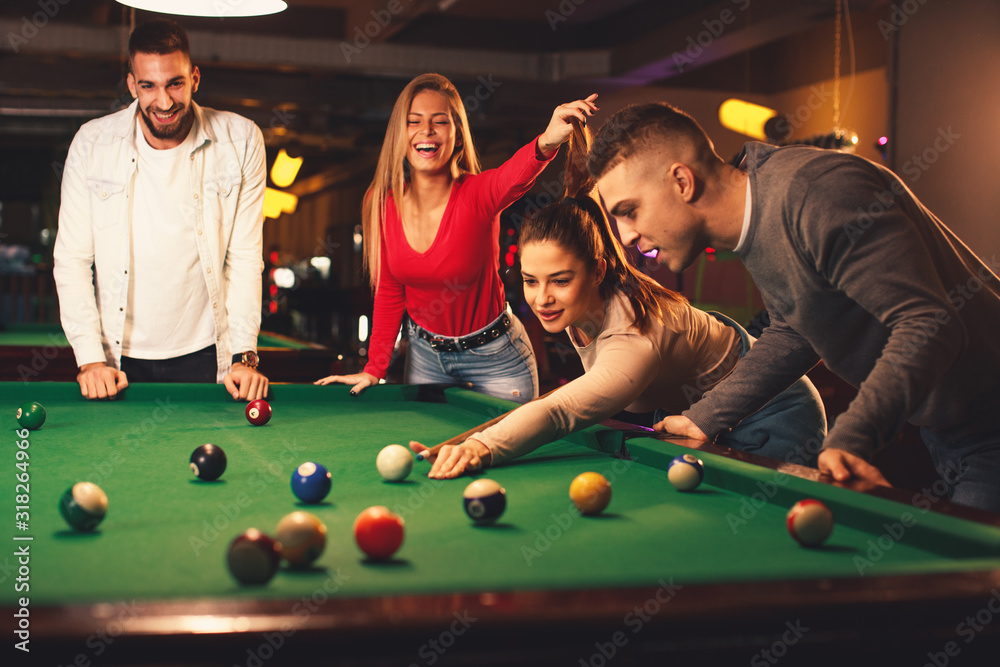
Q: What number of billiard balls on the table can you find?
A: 13